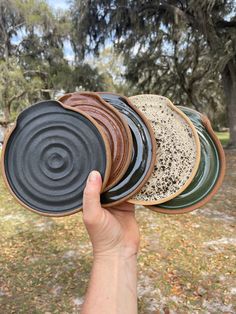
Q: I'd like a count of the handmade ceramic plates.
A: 5